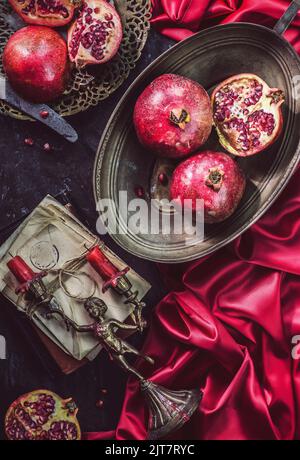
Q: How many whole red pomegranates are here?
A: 3